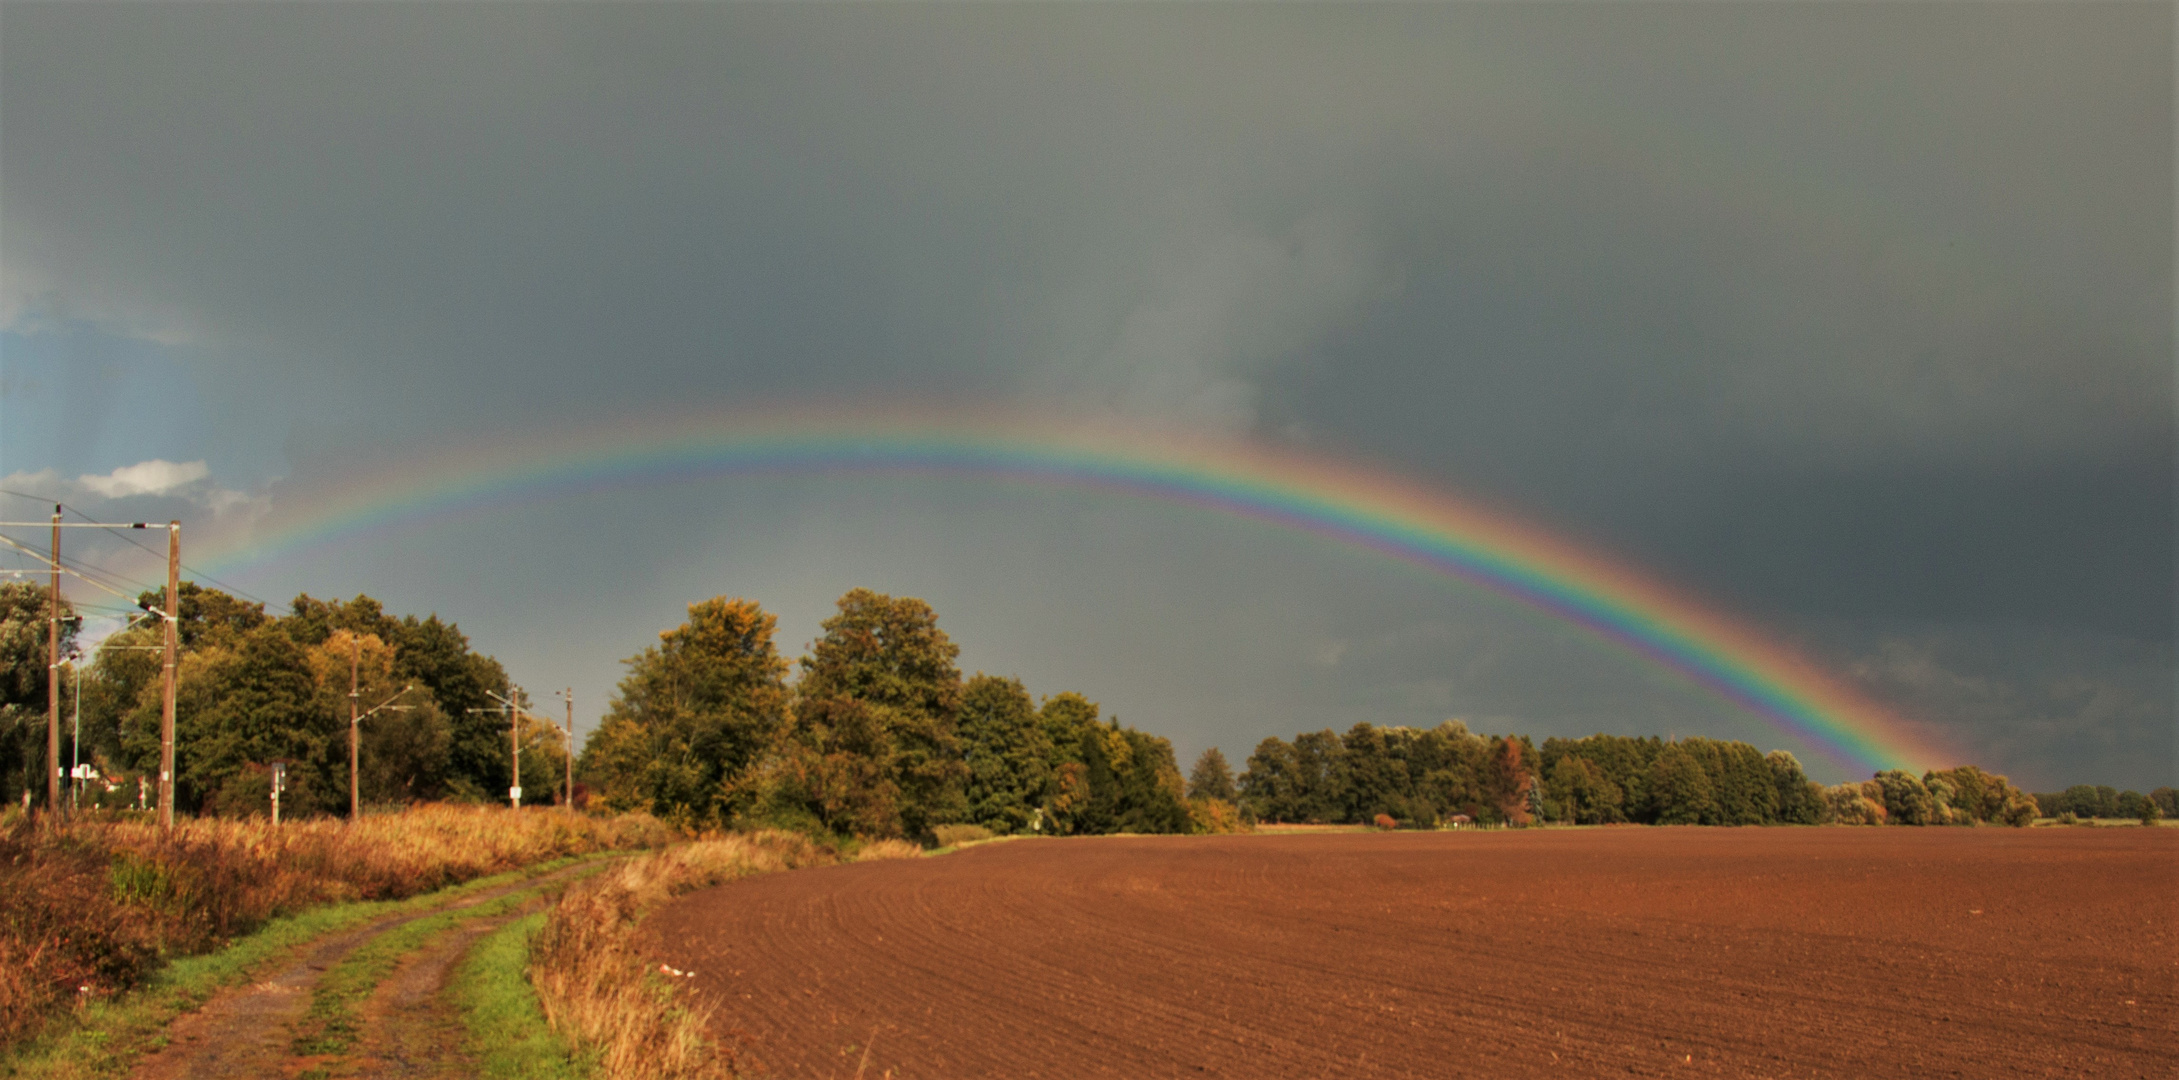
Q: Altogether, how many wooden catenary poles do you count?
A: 5